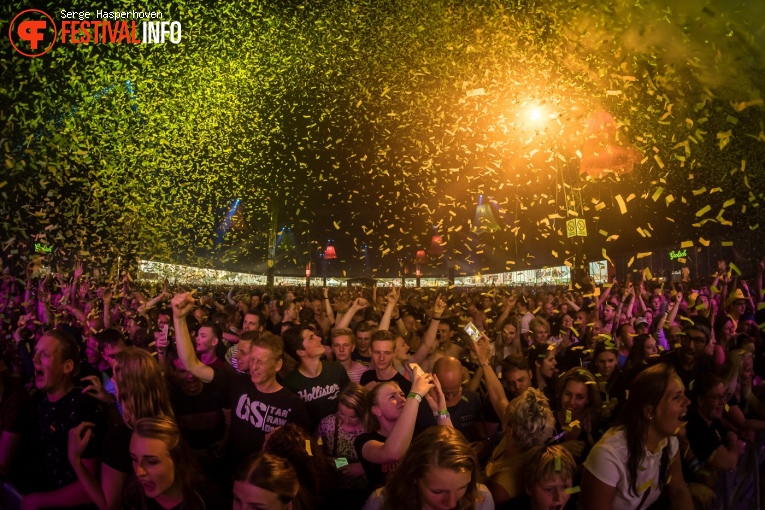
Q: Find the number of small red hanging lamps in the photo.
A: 3